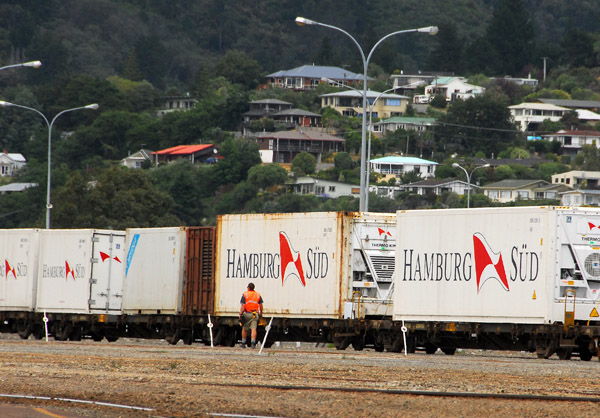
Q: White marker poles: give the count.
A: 4